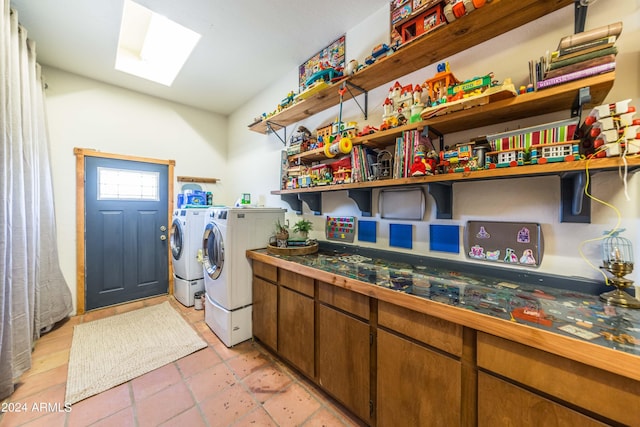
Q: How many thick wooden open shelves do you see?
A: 3